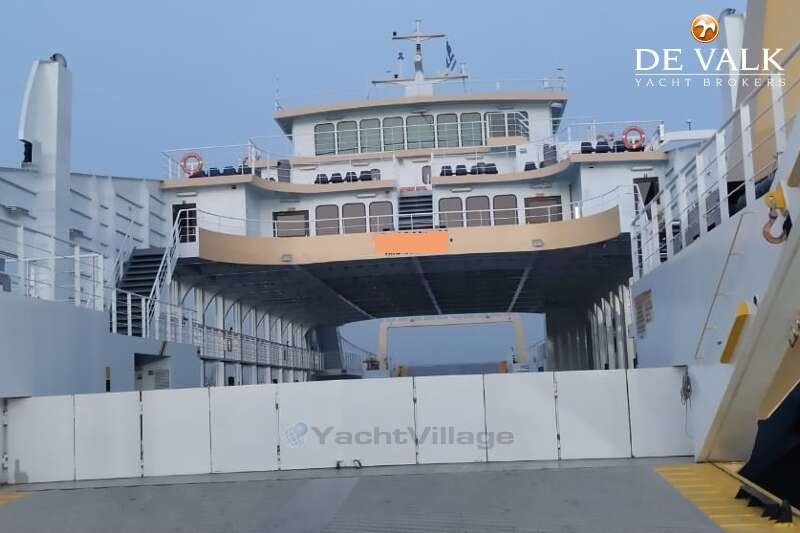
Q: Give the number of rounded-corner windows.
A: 15